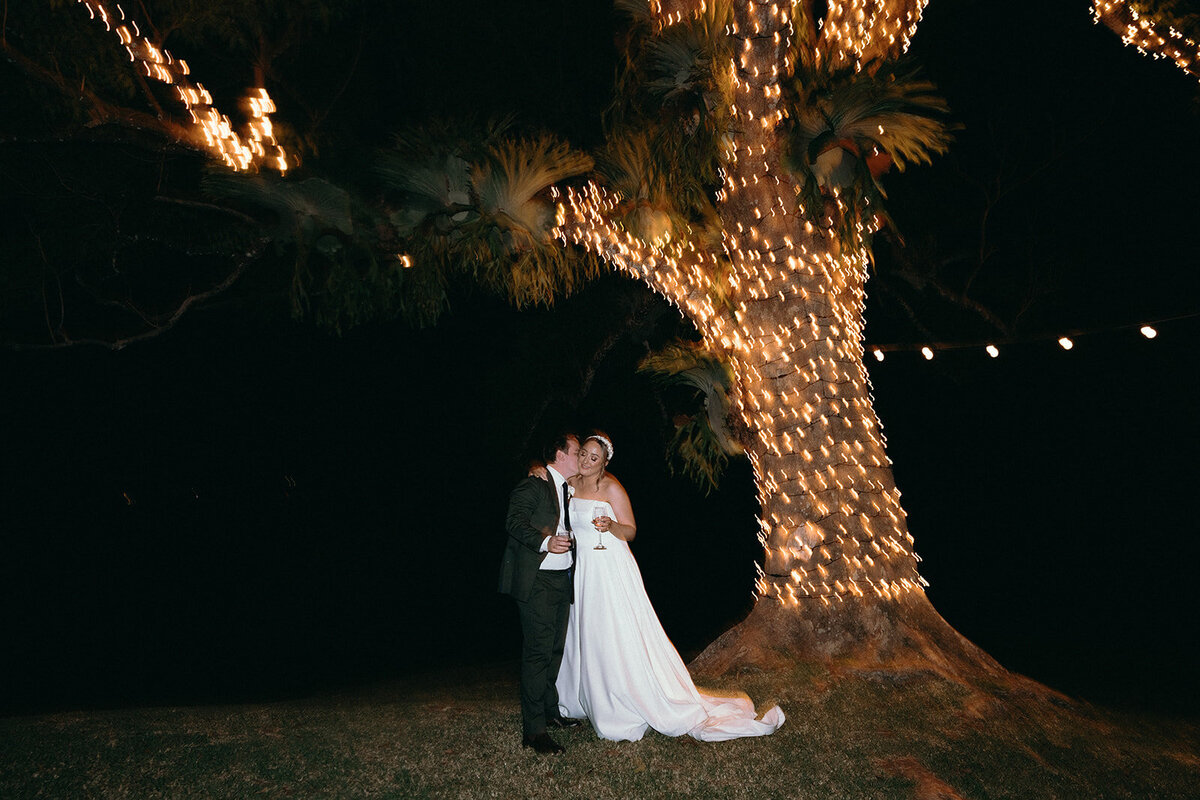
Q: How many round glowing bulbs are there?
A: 5